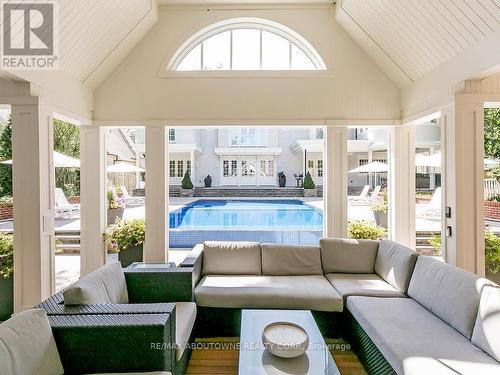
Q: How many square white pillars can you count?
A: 6